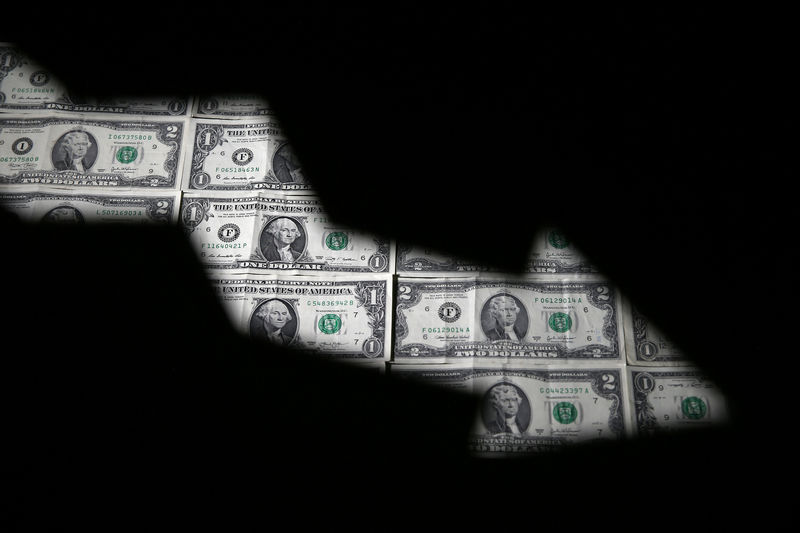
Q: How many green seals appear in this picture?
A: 7